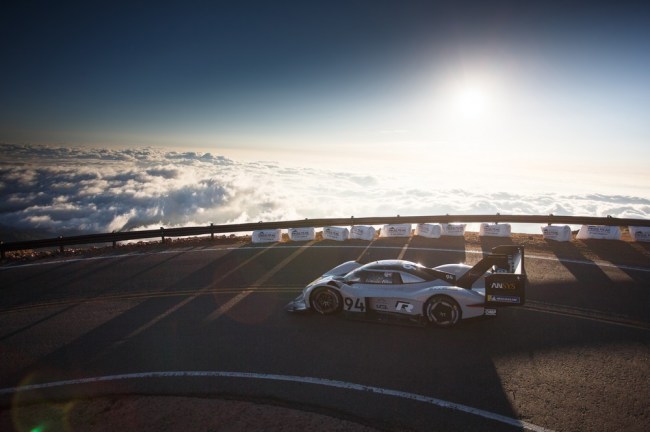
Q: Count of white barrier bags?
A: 11